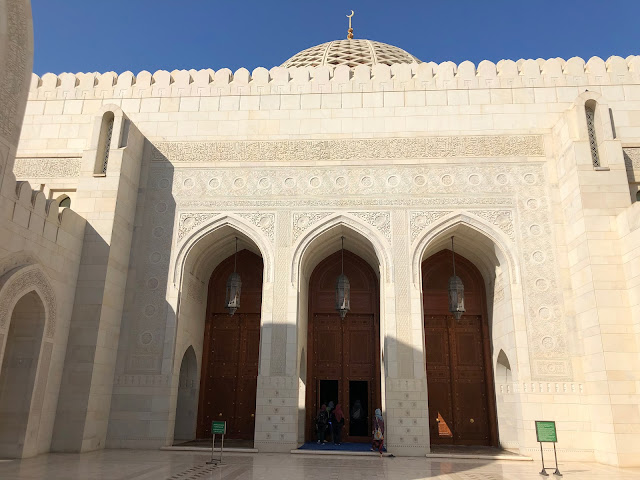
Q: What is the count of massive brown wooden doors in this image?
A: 3